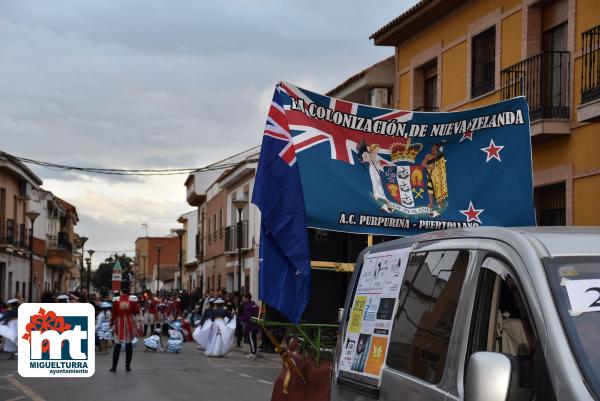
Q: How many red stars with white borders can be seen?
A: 3